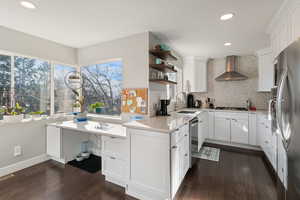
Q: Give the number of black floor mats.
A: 1